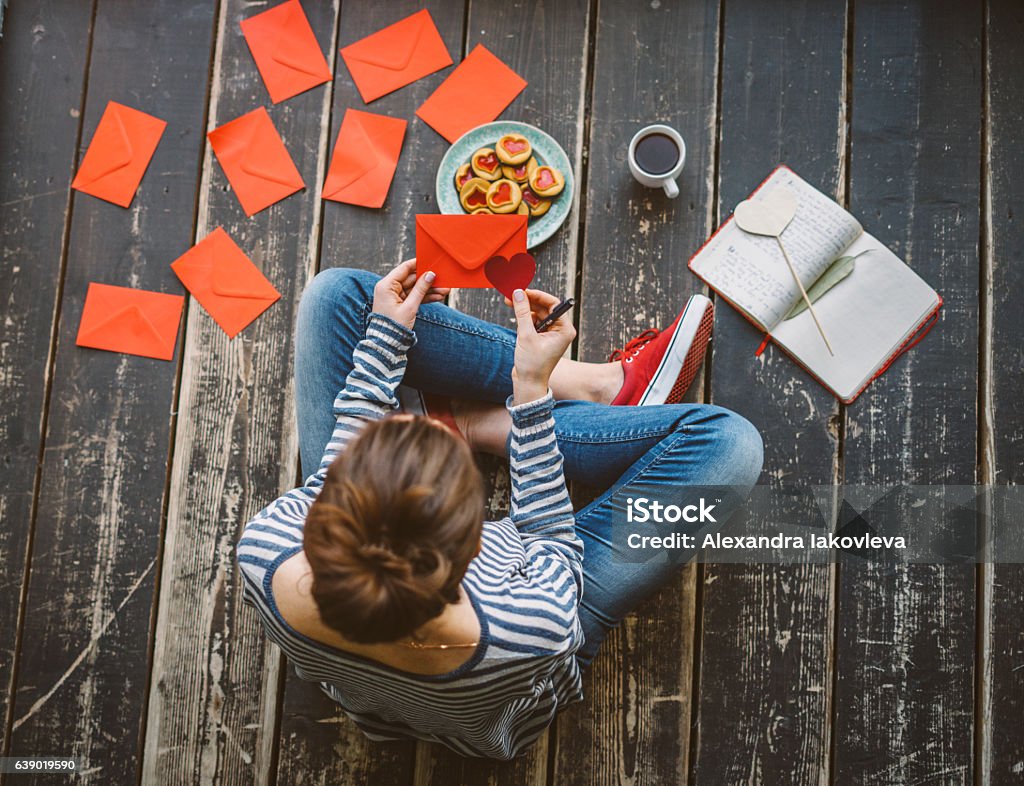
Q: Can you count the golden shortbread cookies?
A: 10